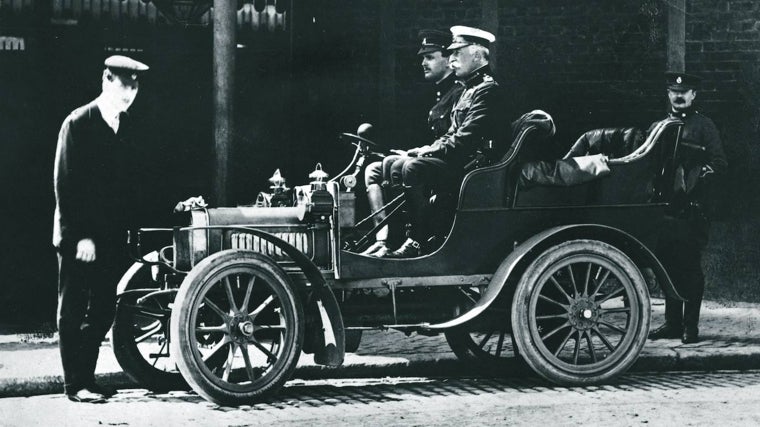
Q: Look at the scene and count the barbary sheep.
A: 0